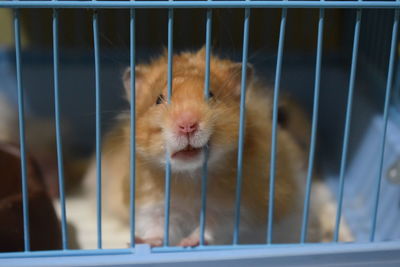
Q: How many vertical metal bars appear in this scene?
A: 11